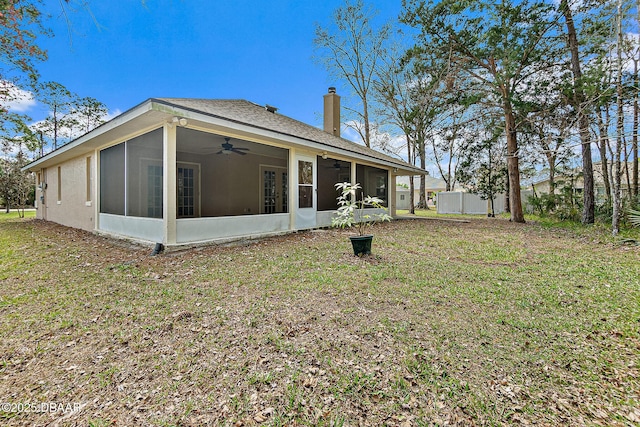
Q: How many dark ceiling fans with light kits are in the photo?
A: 2